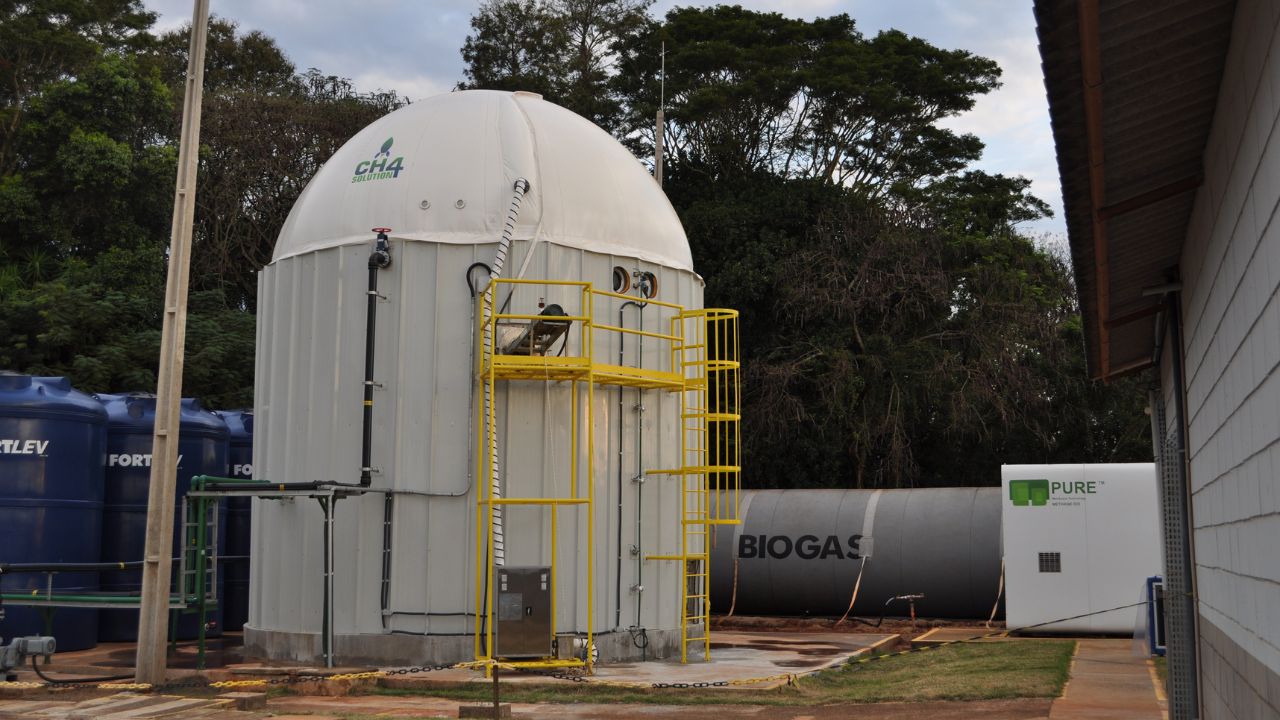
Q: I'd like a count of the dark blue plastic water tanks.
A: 3